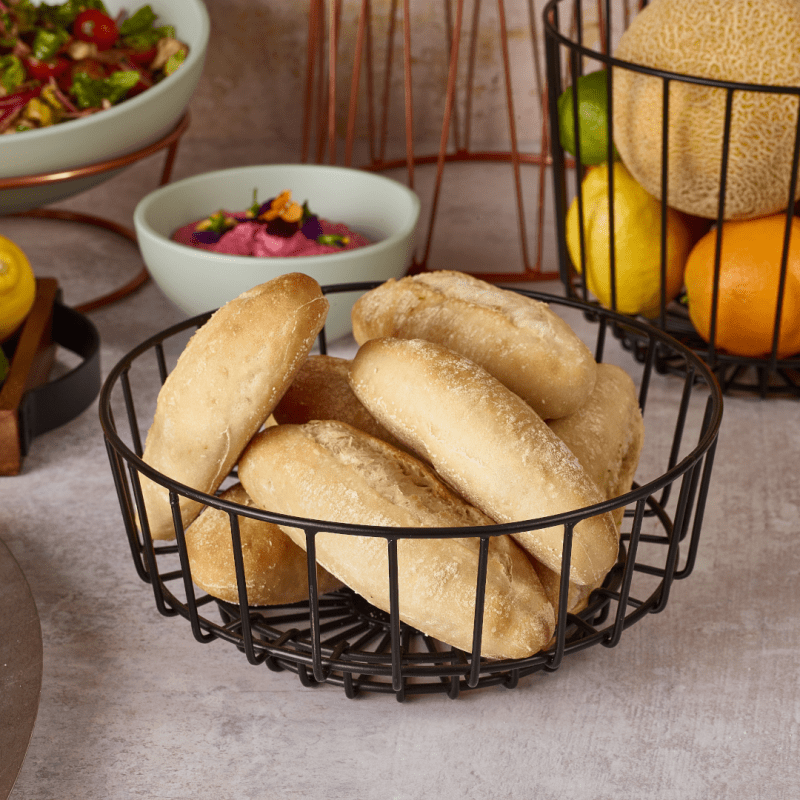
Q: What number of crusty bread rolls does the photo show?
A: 7